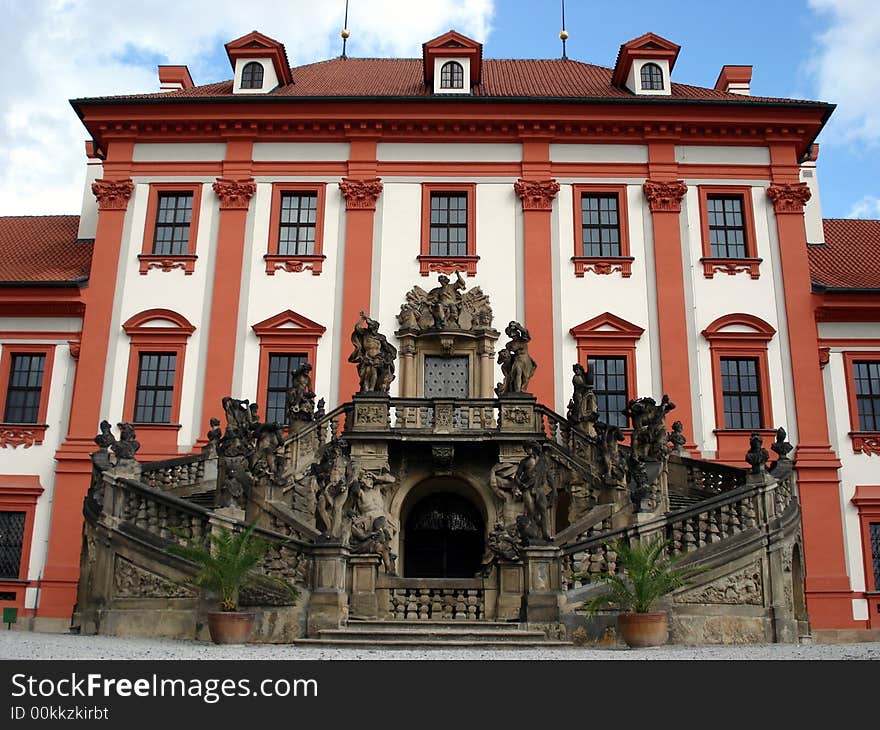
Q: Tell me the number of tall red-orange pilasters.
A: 6